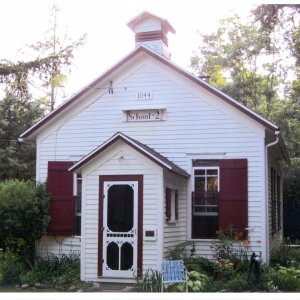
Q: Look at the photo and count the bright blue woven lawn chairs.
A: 1